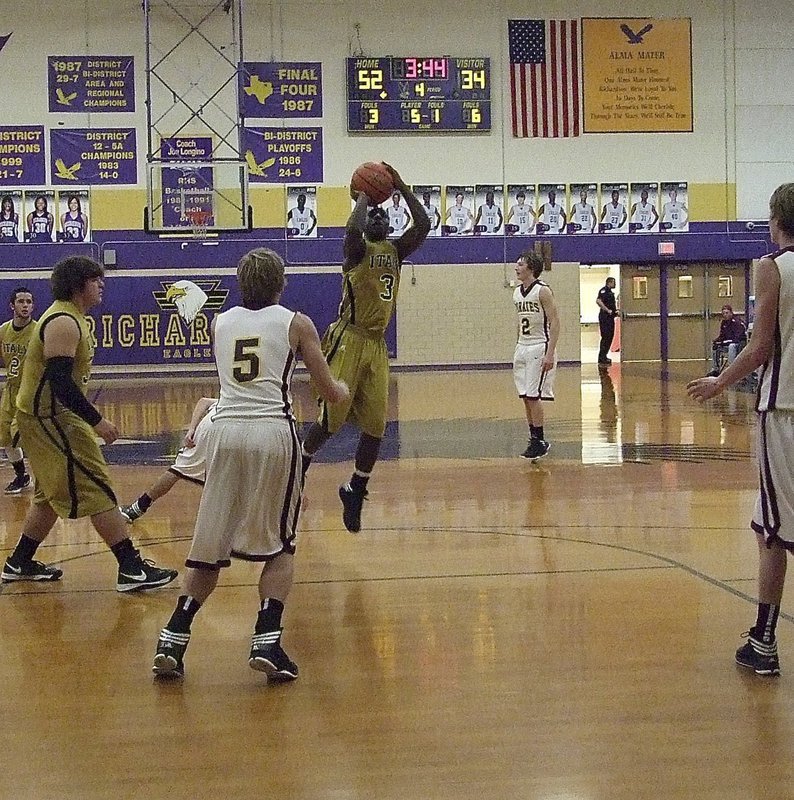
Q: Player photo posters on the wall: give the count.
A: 14